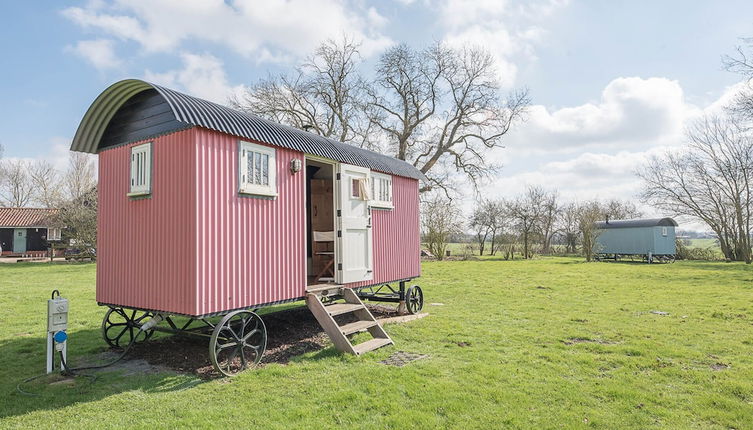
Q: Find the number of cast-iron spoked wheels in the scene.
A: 3